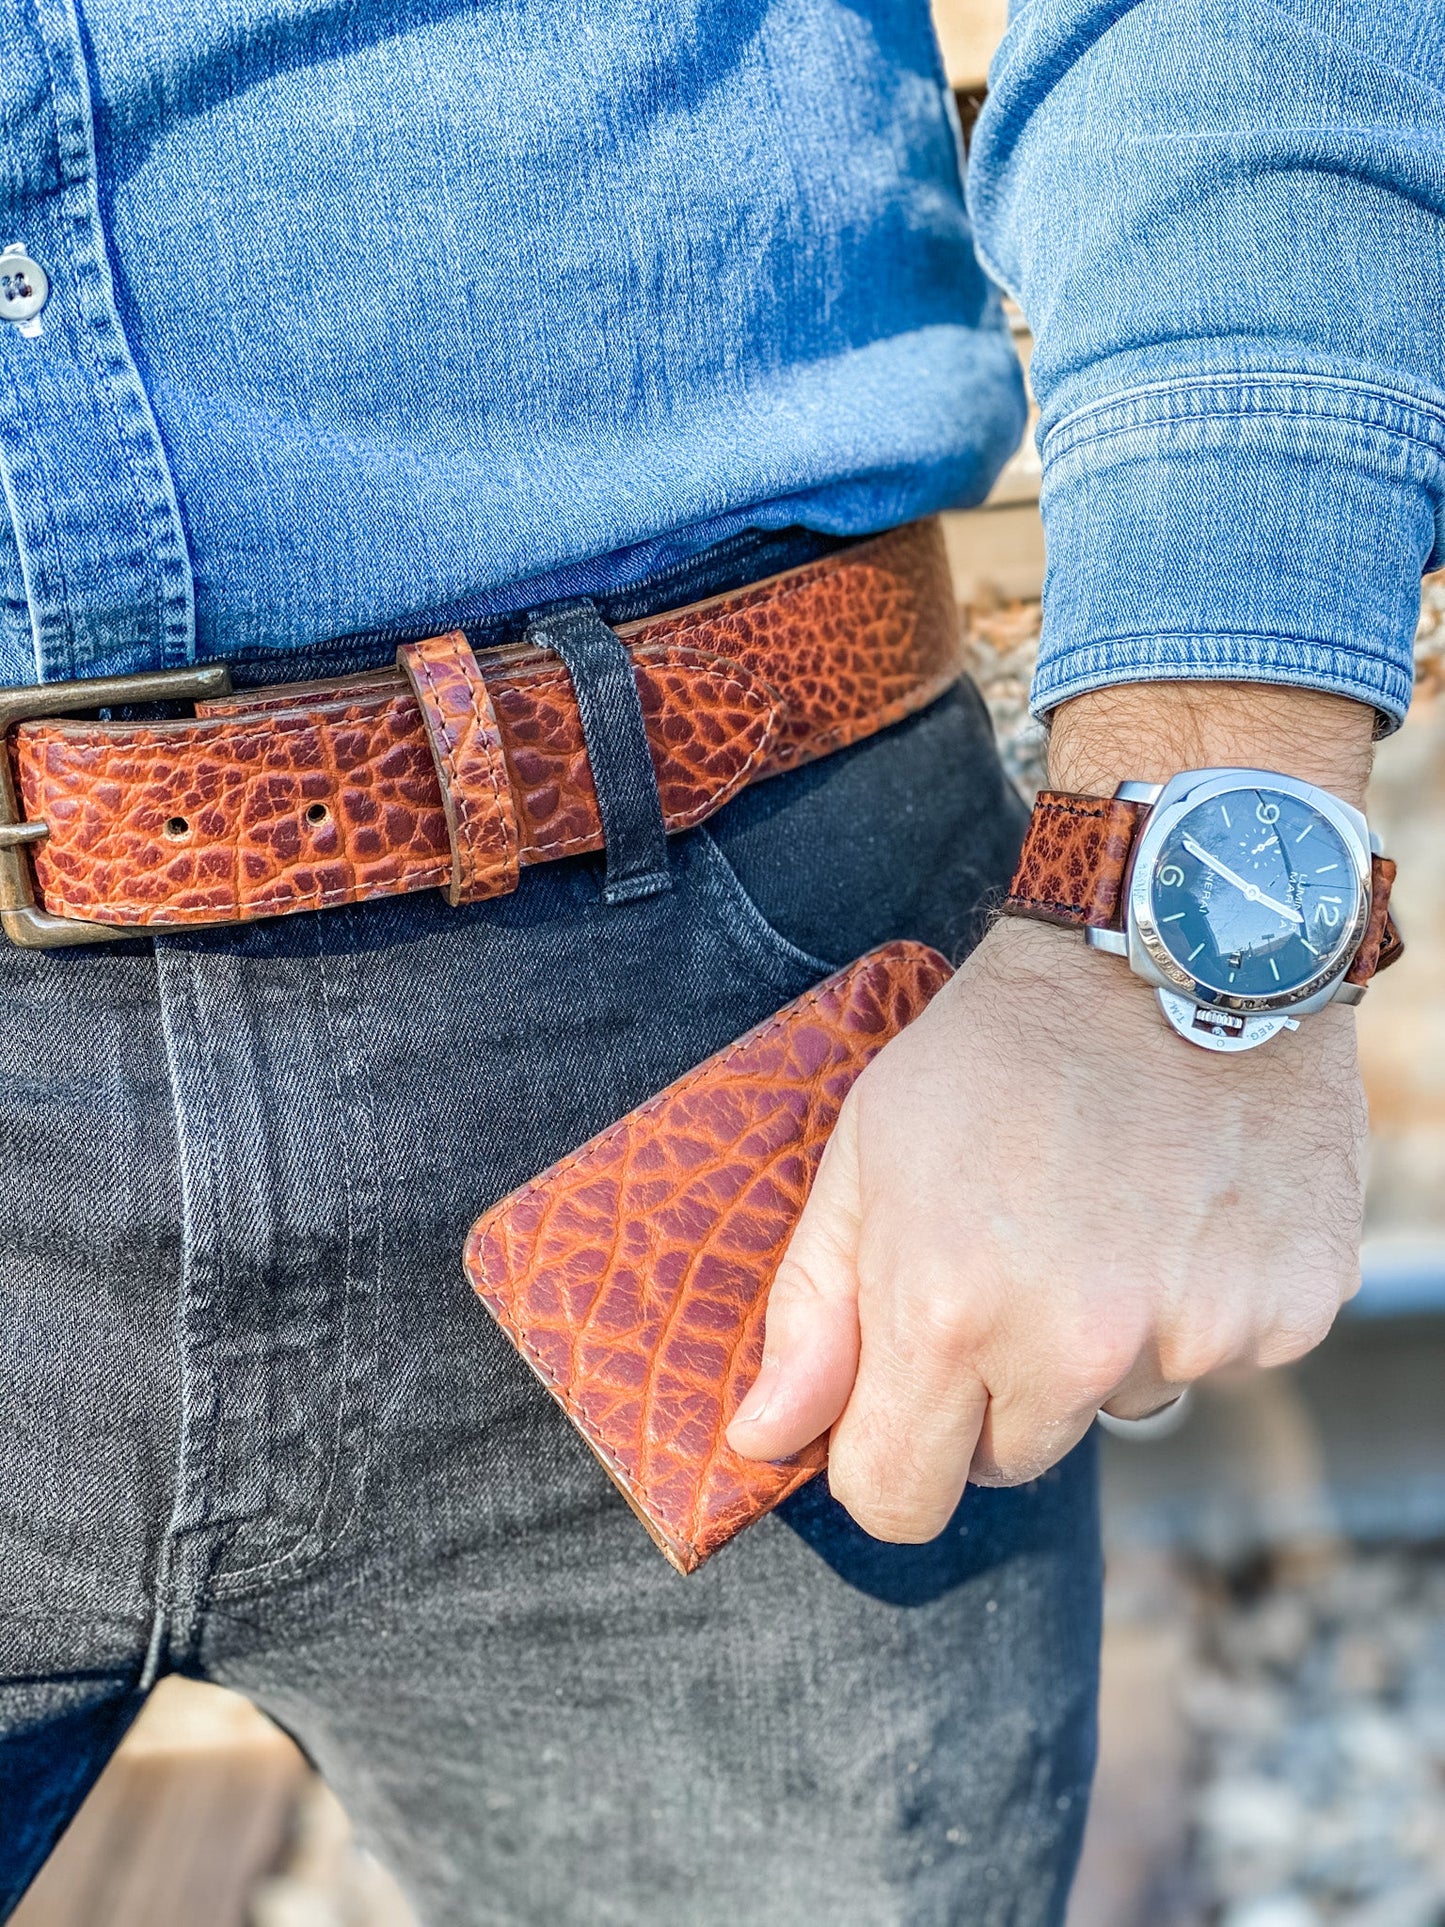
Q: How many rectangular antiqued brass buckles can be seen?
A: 1